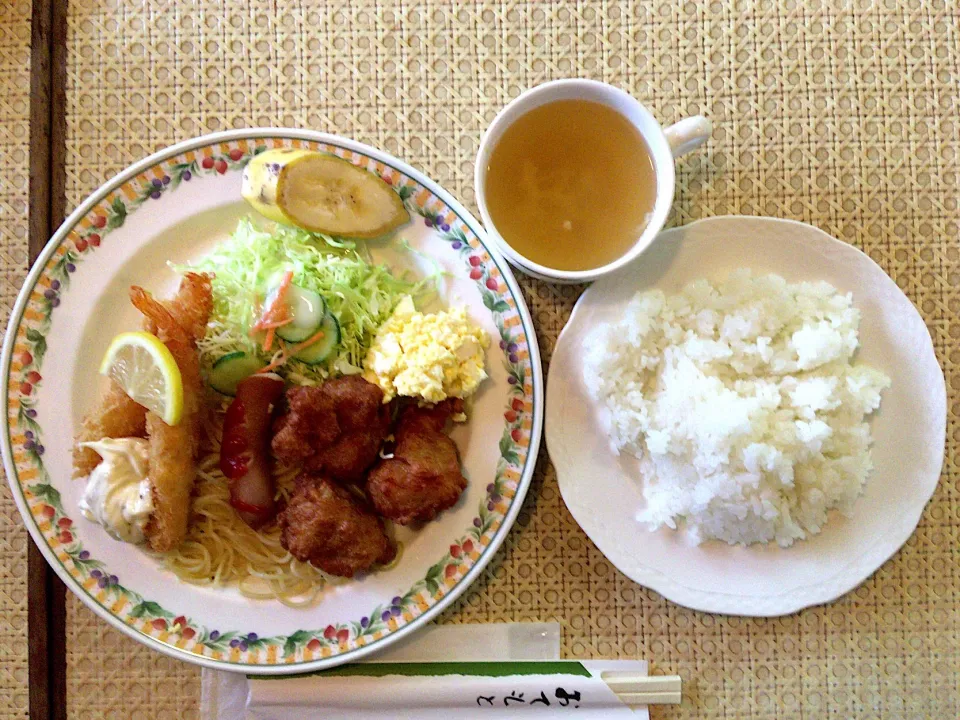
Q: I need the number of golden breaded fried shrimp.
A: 2